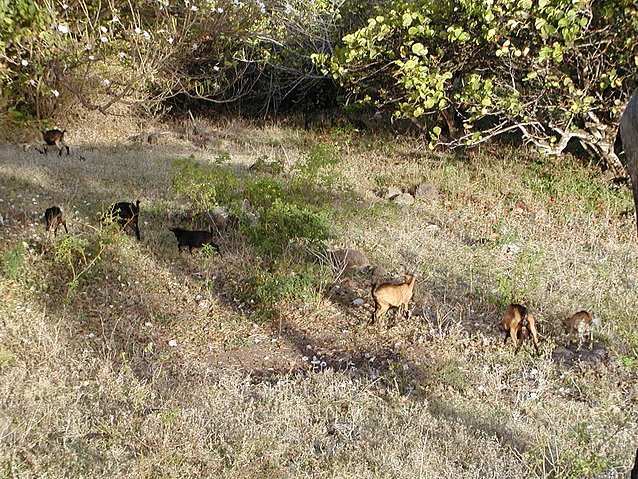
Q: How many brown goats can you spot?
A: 3